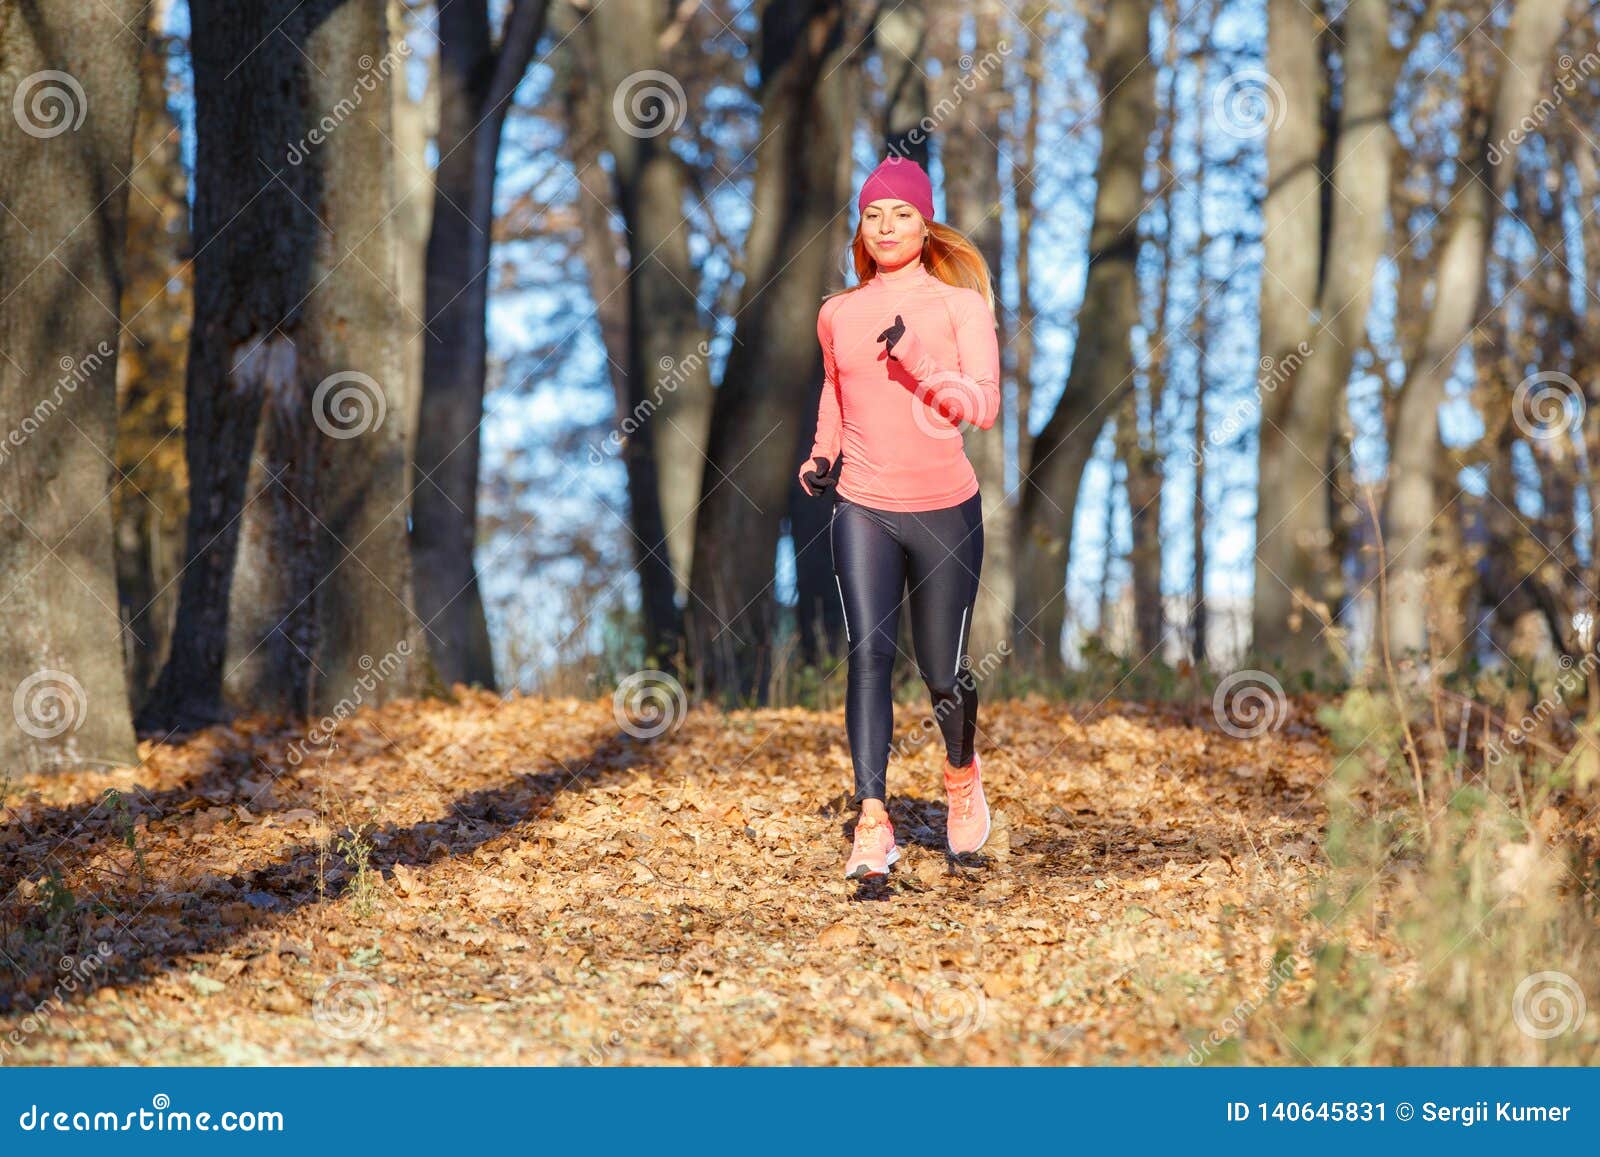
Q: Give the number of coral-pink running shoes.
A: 2